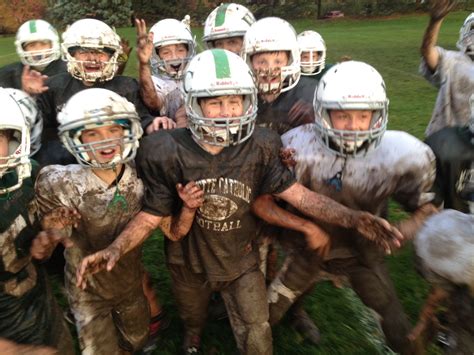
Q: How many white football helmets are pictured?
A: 12